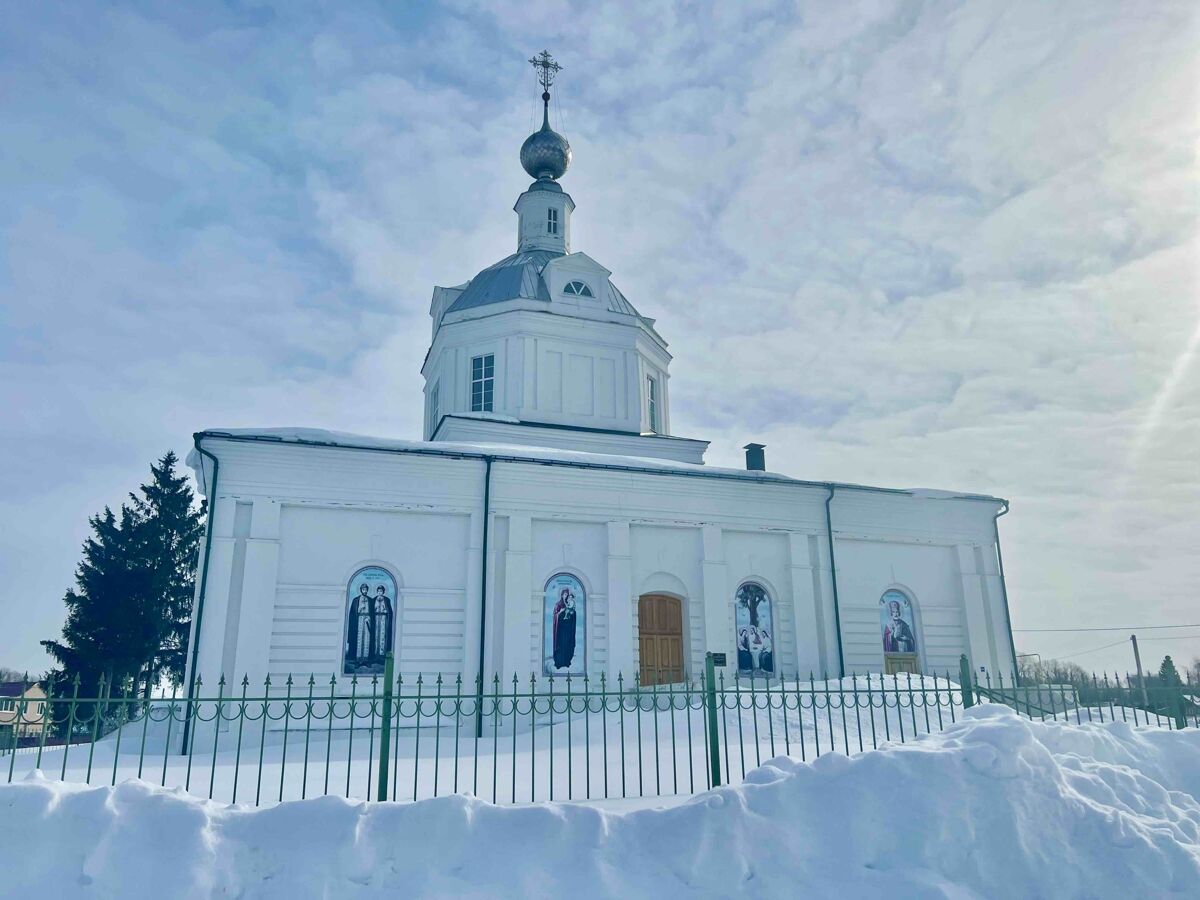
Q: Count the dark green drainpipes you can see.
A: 4